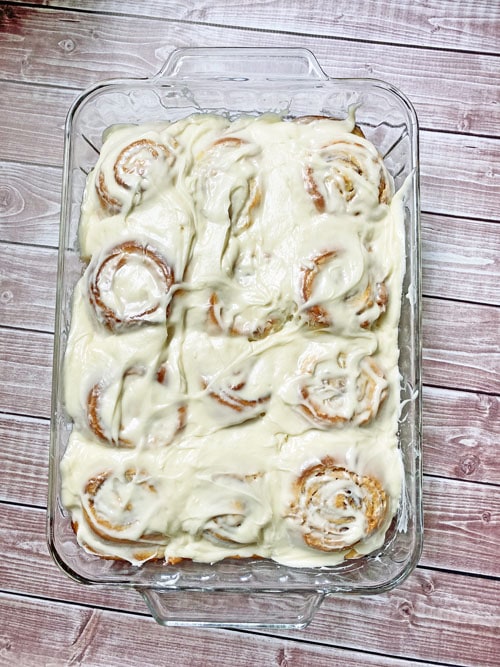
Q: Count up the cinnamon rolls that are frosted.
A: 12